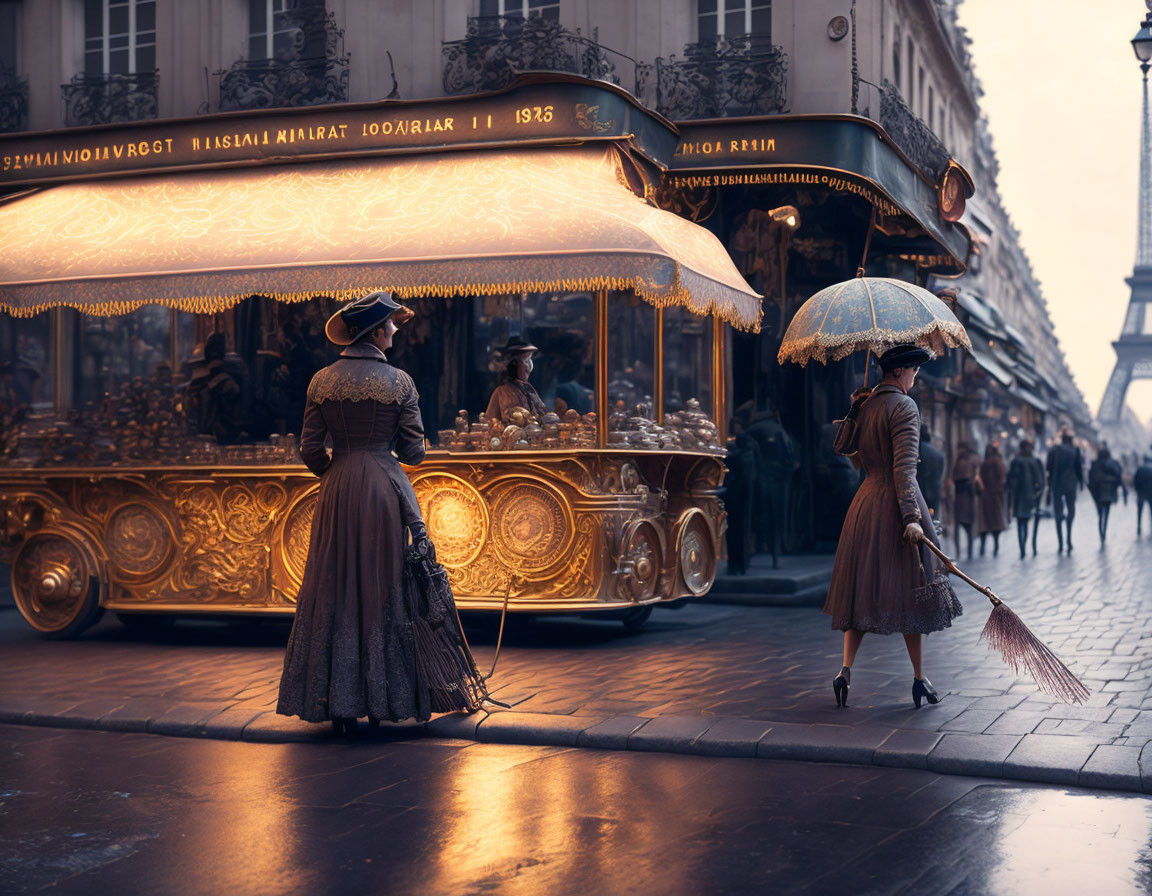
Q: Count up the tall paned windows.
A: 4